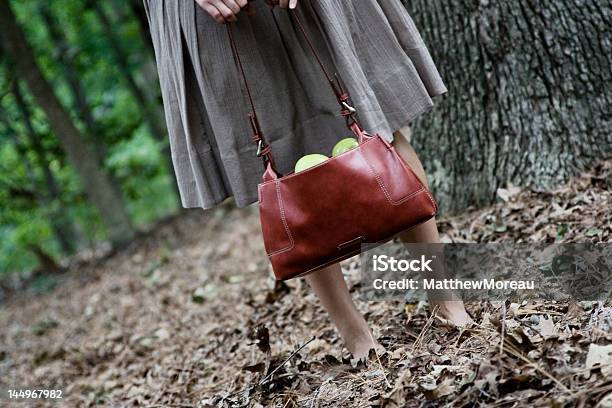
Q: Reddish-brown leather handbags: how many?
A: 1